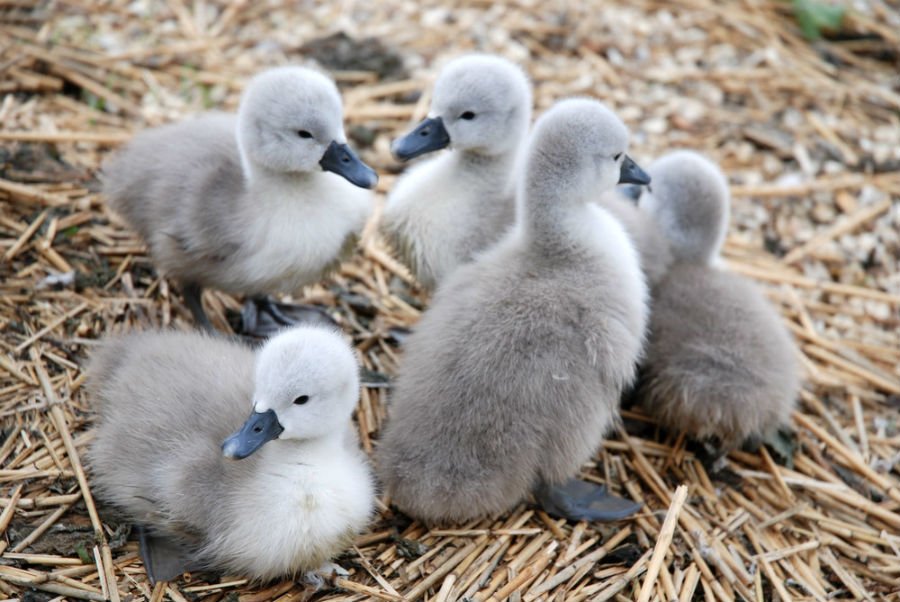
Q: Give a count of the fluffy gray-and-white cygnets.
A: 5